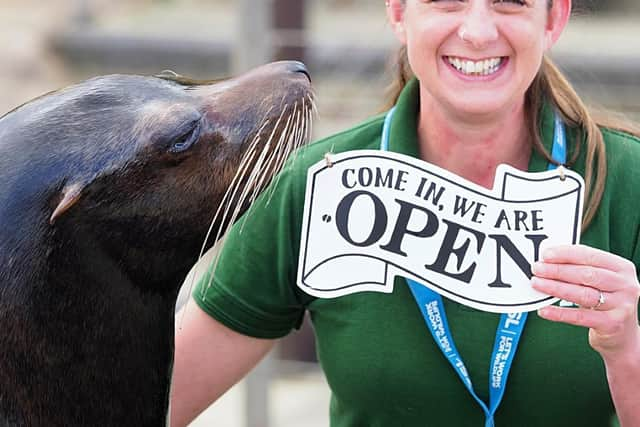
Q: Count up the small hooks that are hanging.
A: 2